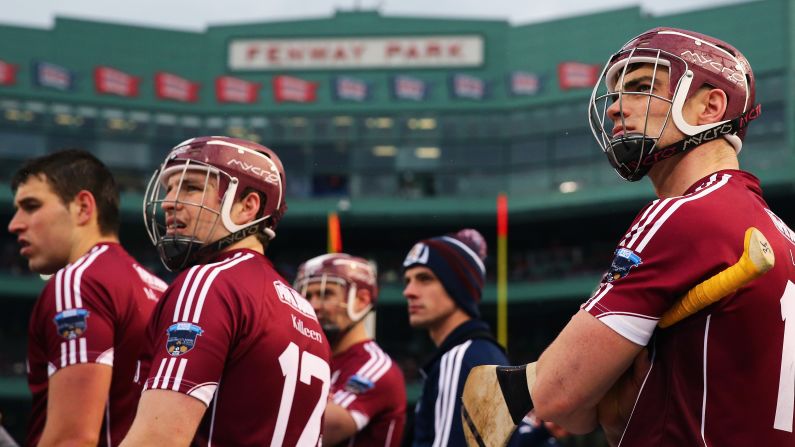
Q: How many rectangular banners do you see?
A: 11